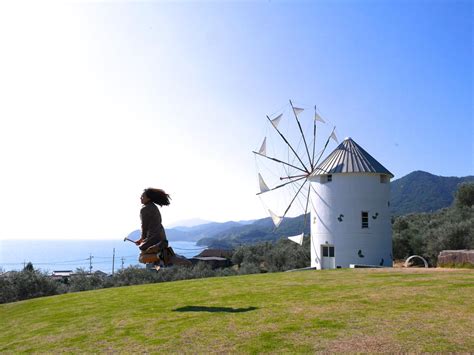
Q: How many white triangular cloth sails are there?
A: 8